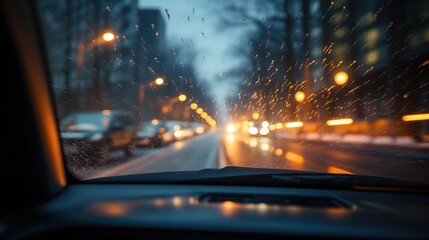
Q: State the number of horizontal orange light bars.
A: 3